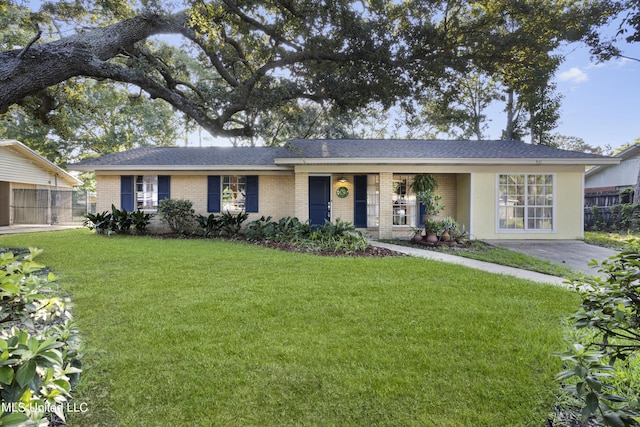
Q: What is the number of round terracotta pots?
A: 3